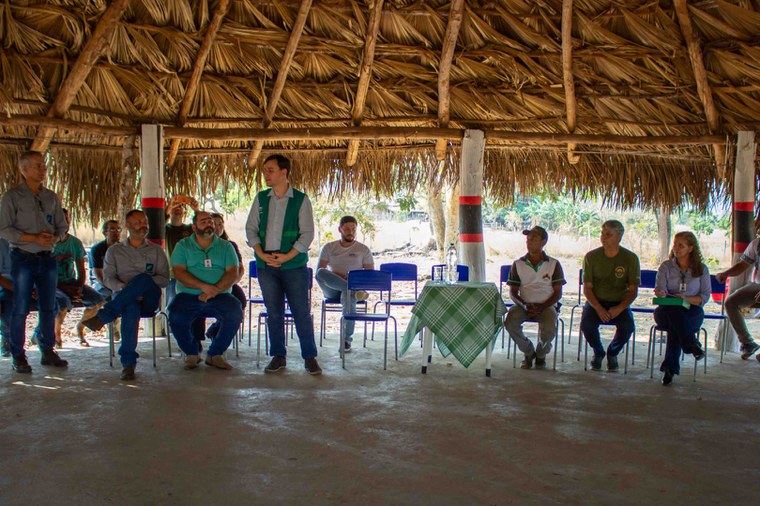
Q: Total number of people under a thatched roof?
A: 14